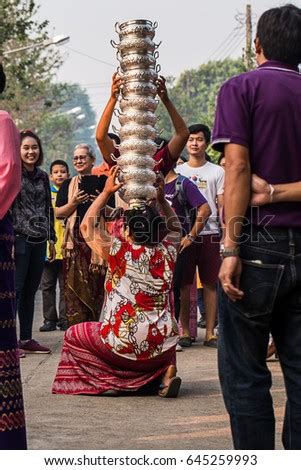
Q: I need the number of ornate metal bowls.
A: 12